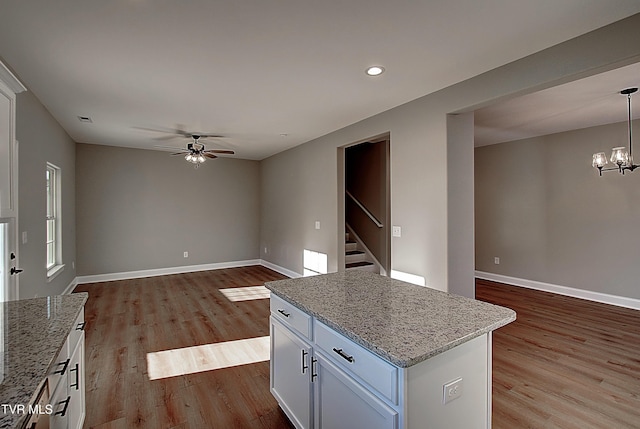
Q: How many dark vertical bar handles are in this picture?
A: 3